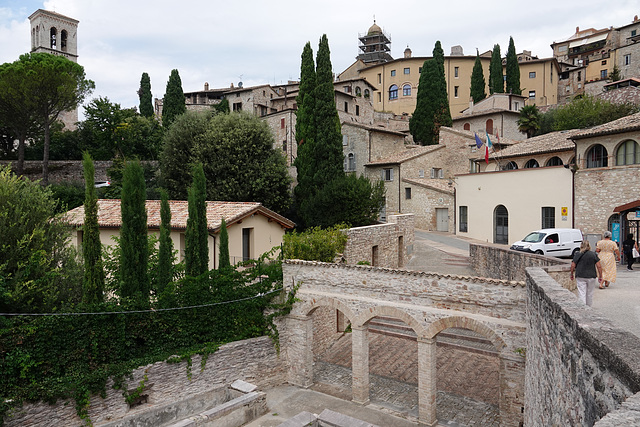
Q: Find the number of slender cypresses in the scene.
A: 15